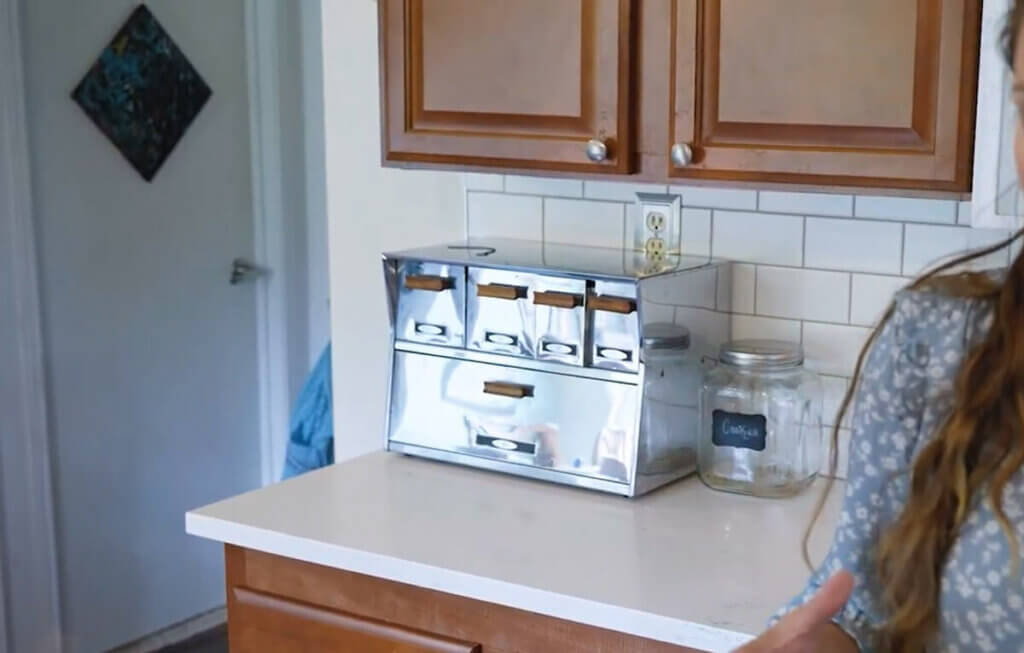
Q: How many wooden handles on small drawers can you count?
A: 4